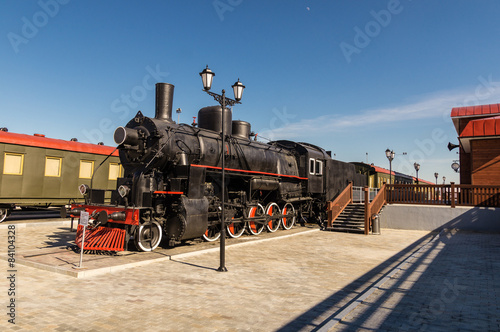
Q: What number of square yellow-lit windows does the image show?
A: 4